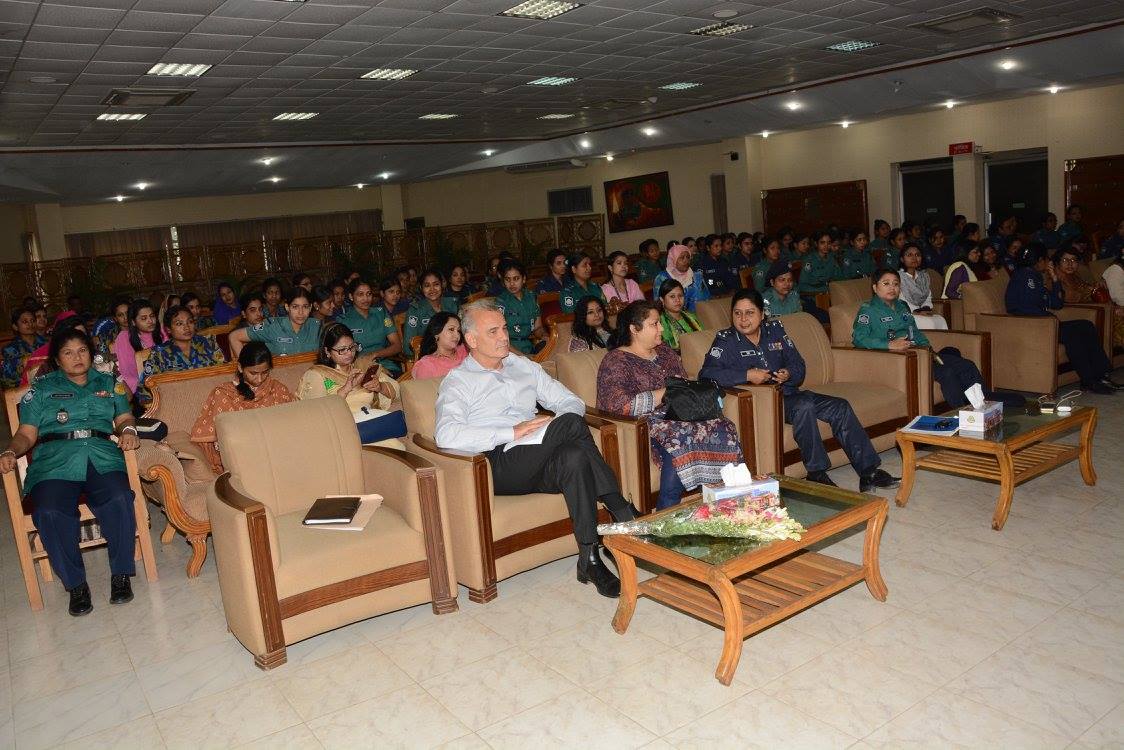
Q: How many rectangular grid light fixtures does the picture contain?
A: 11